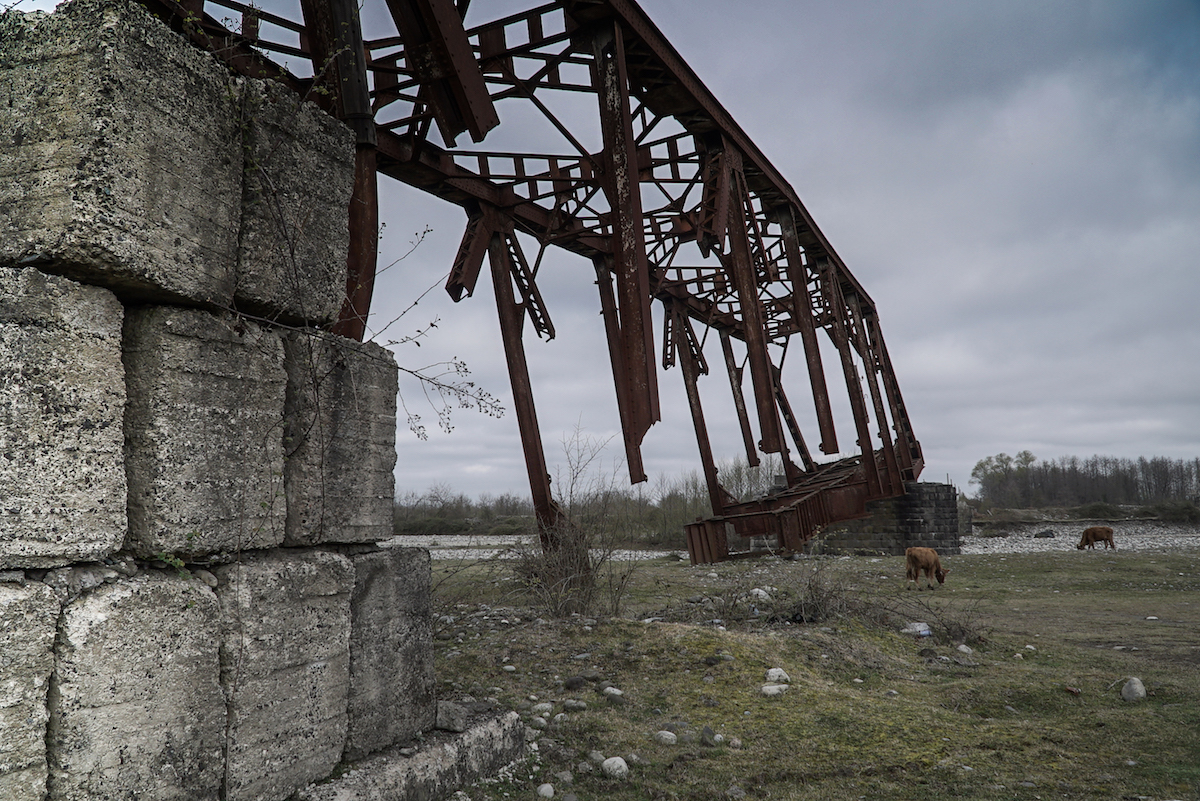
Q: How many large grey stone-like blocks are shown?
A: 9